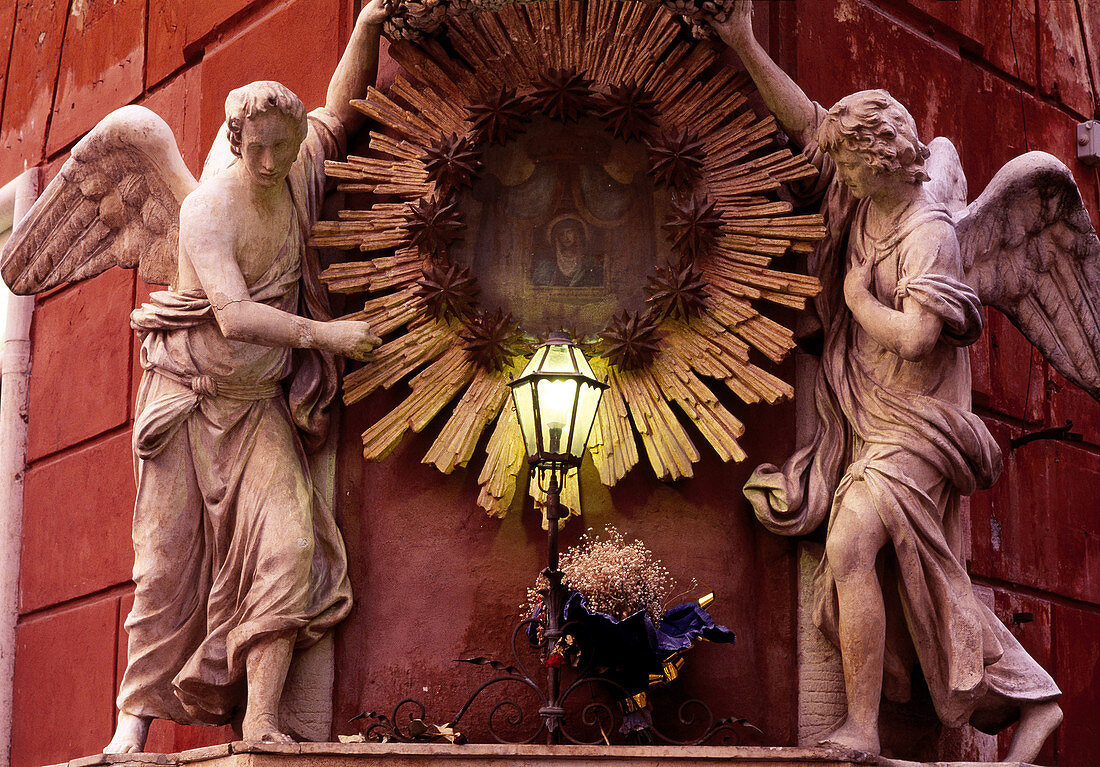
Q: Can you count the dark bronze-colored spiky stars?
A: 11